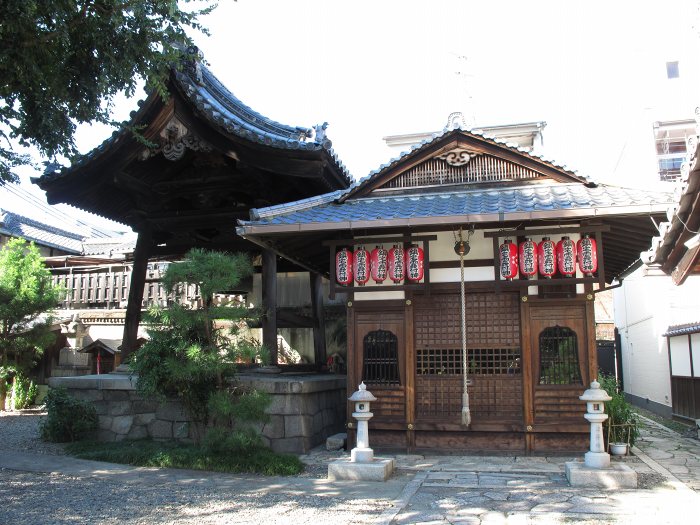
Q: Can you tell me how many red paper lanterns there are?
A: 10